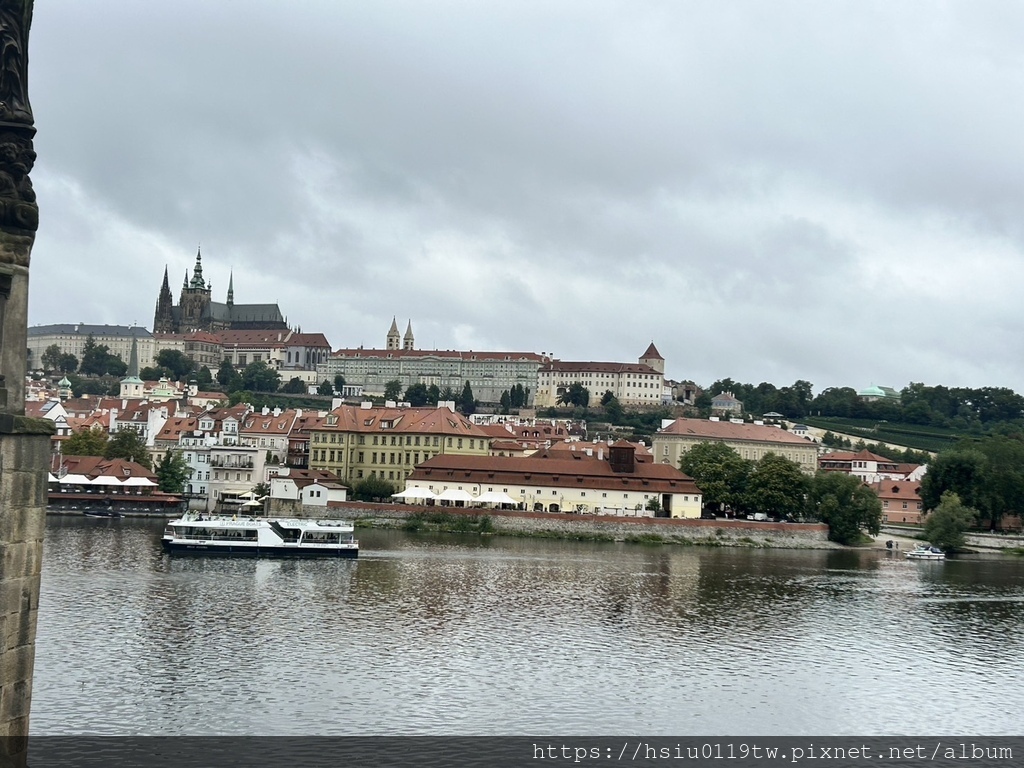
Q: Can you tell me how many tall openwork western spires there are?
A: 2